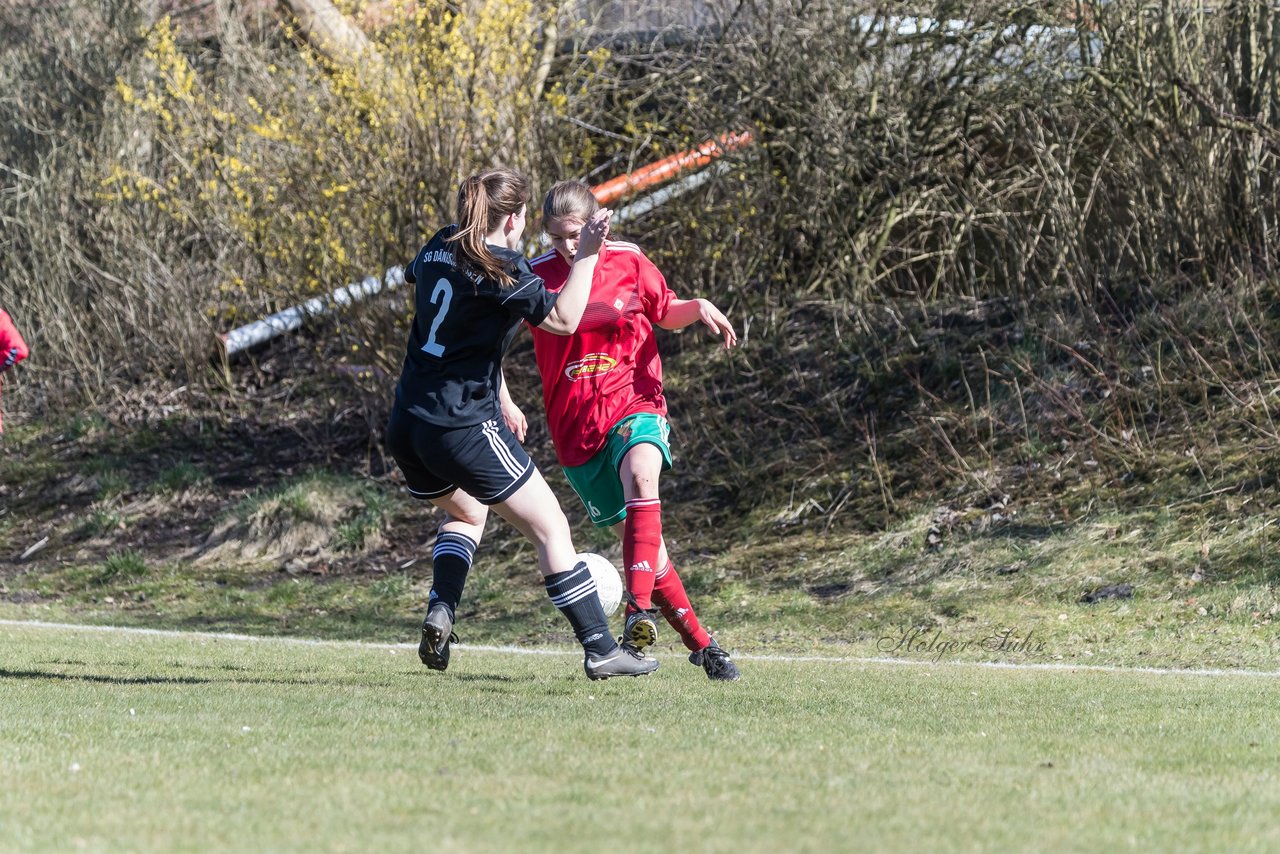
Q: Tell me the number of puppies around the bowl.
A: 0